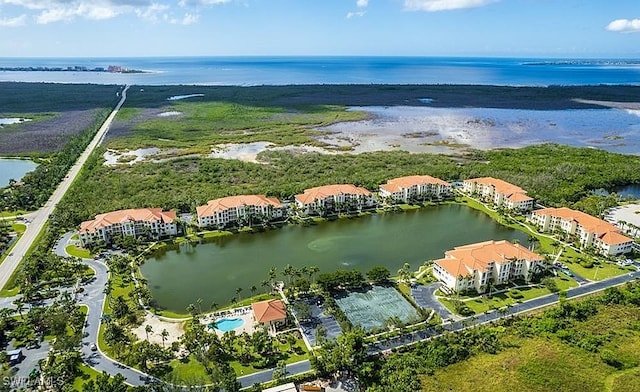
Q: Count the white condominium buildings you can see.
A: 7